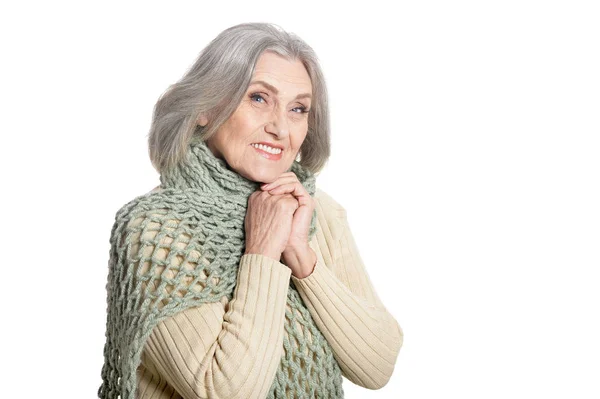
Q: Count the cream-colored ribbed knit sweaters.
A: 1